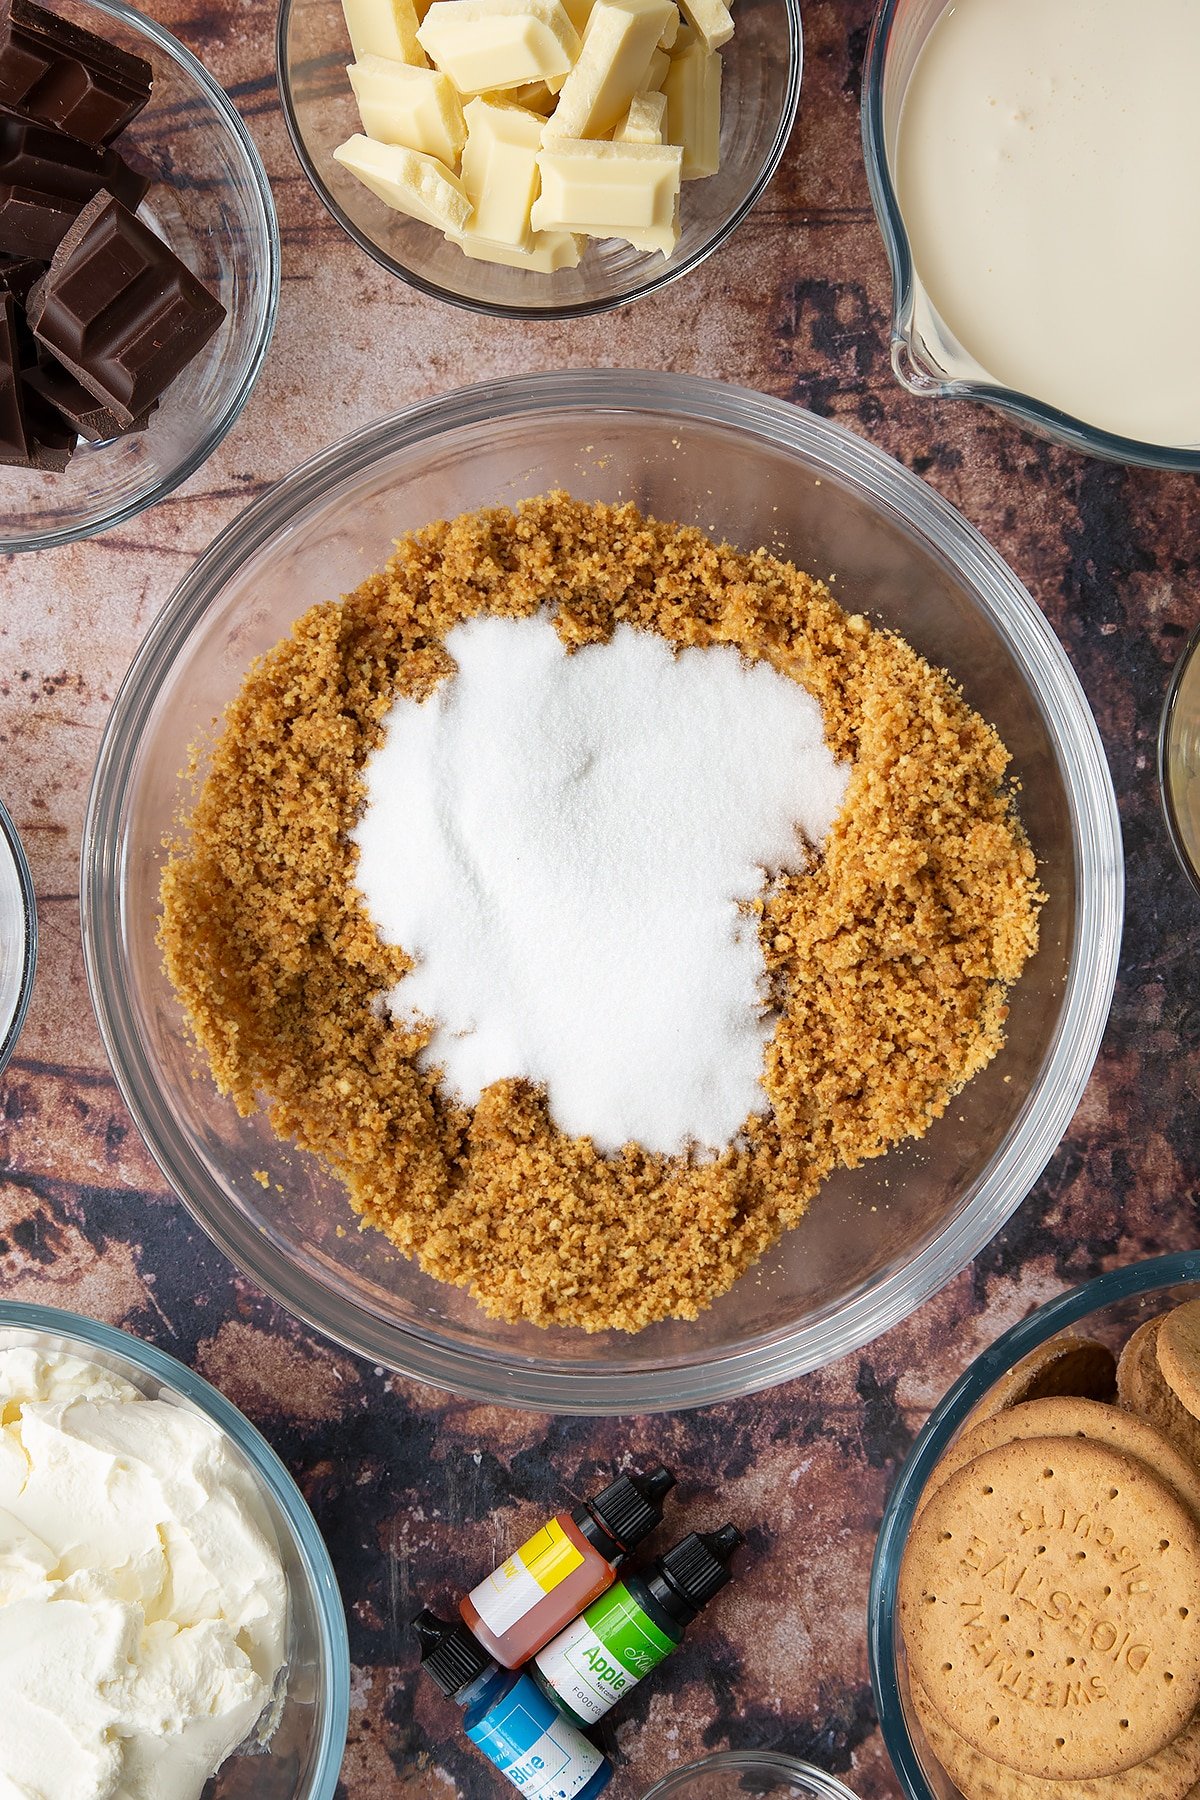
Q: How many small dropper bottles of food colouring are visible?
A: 3